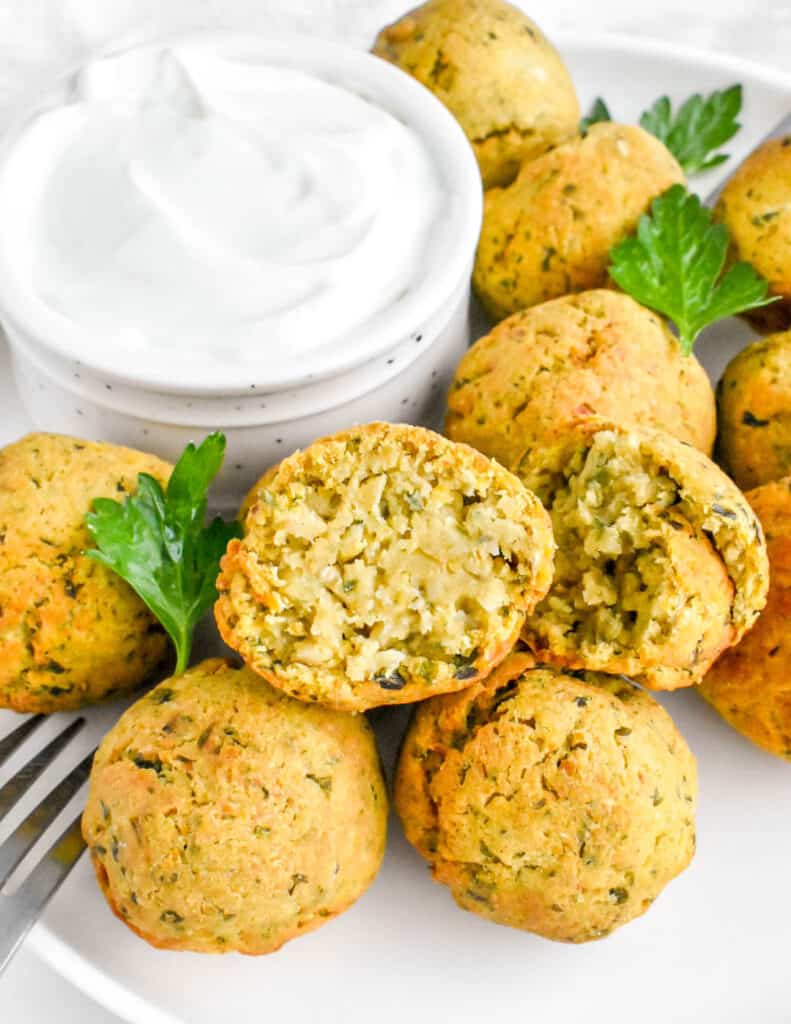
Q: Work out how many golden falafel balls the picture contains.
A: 11